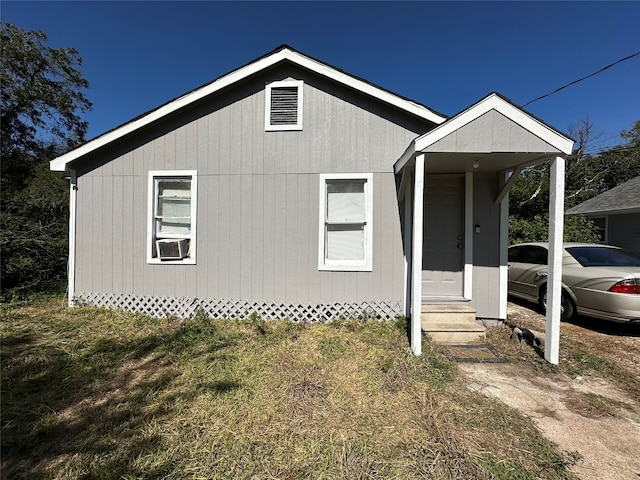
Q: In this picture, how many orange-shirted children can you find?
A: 0